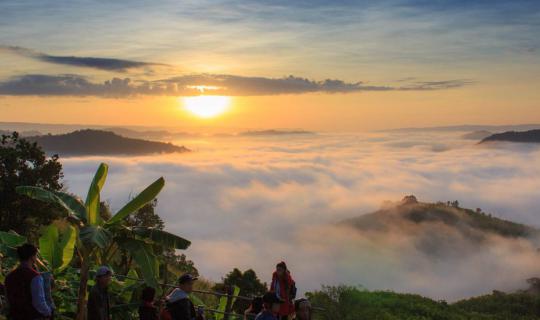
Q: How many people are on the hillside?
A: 7